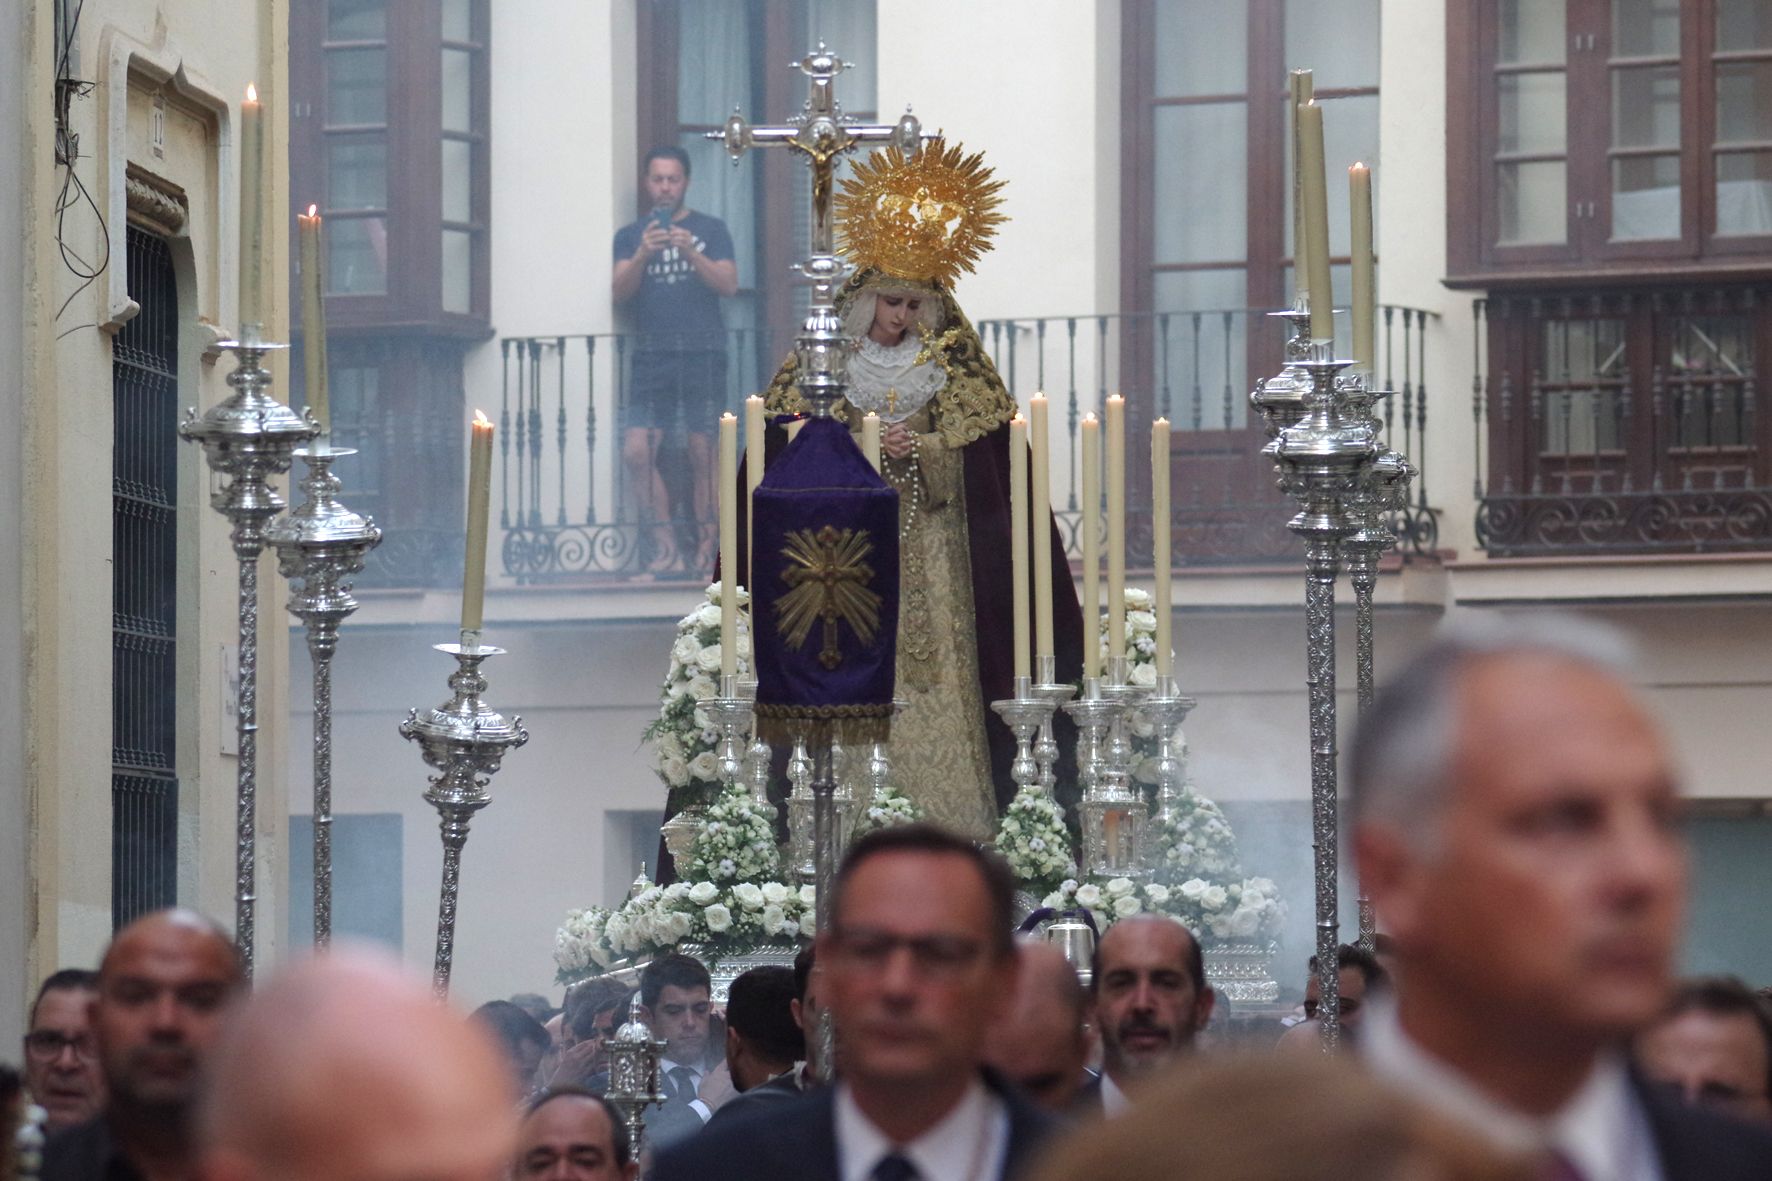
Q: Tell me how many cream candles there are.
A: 15